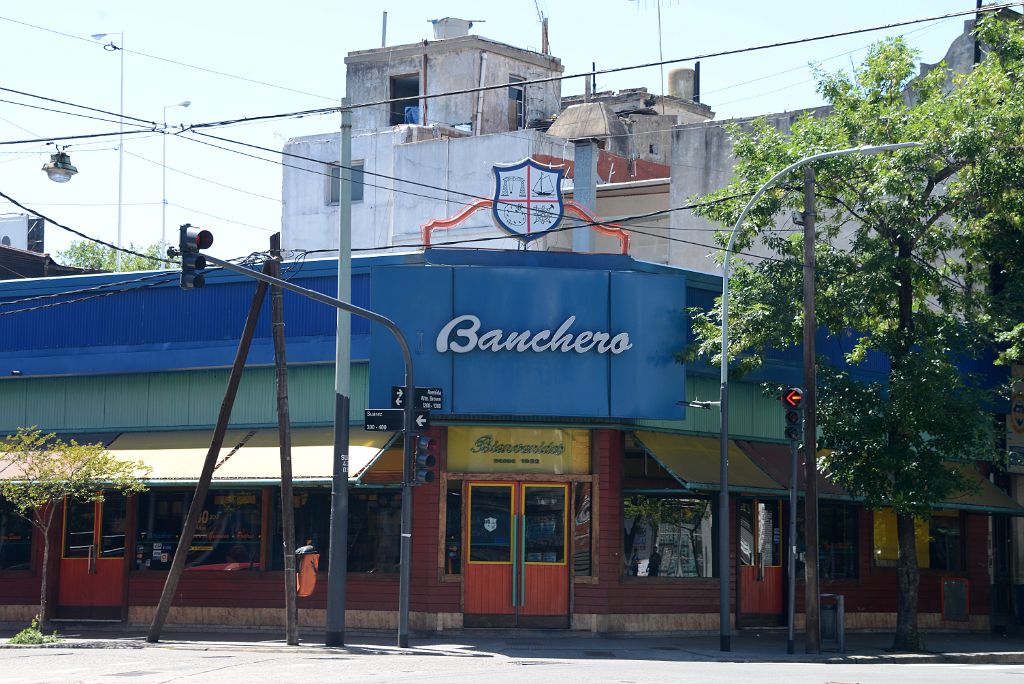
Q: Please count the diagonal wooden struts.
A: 1